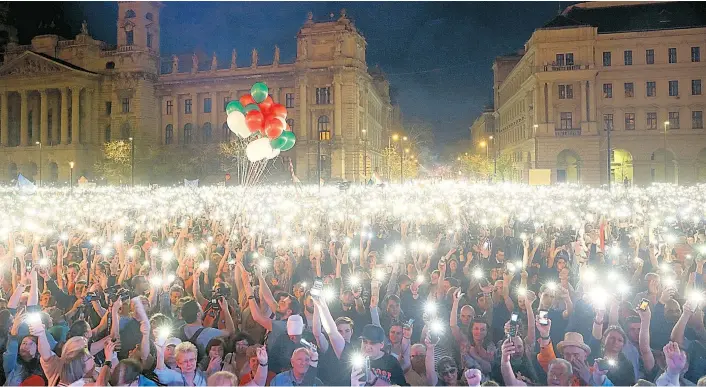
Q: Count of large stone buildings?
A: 2